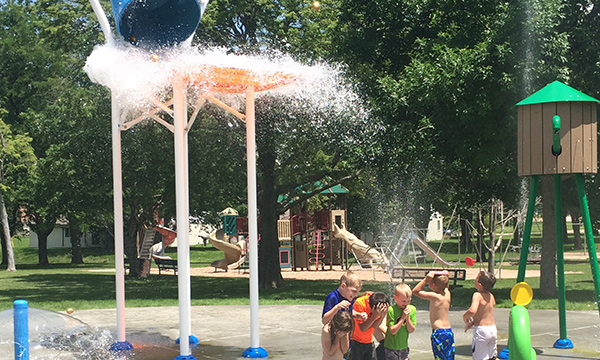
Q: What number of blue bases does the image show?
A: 6